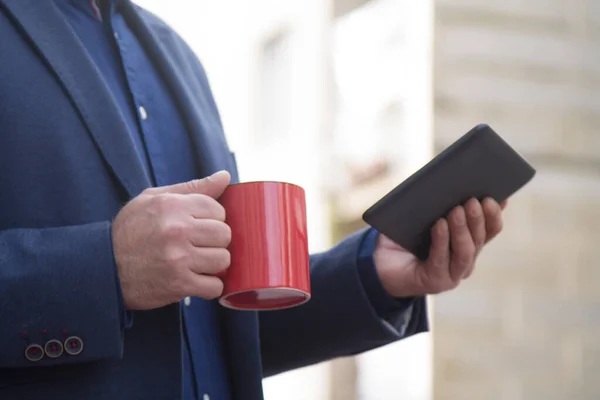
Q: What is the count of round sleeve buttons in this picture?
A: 3